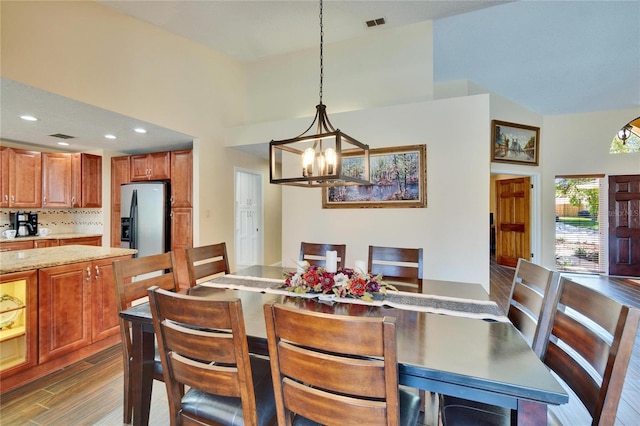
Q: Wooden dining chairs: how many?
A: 8